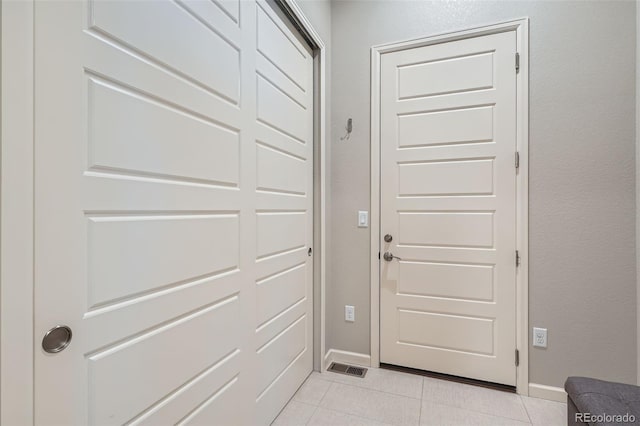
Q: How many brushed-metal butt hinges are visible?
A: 4